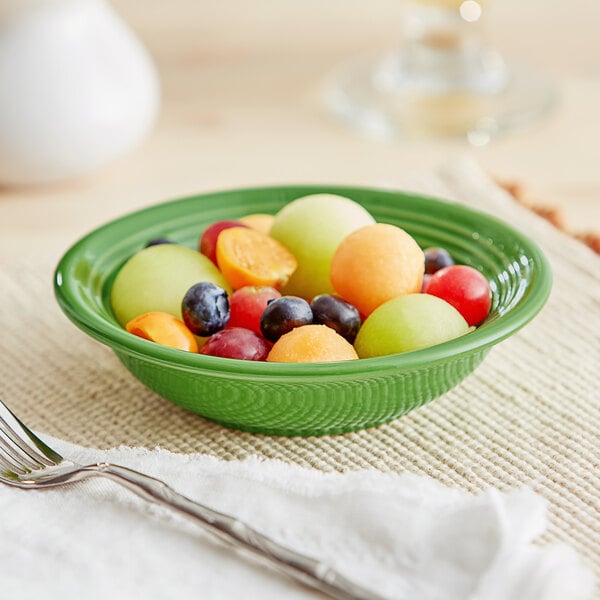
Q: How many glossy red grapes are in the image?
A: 4